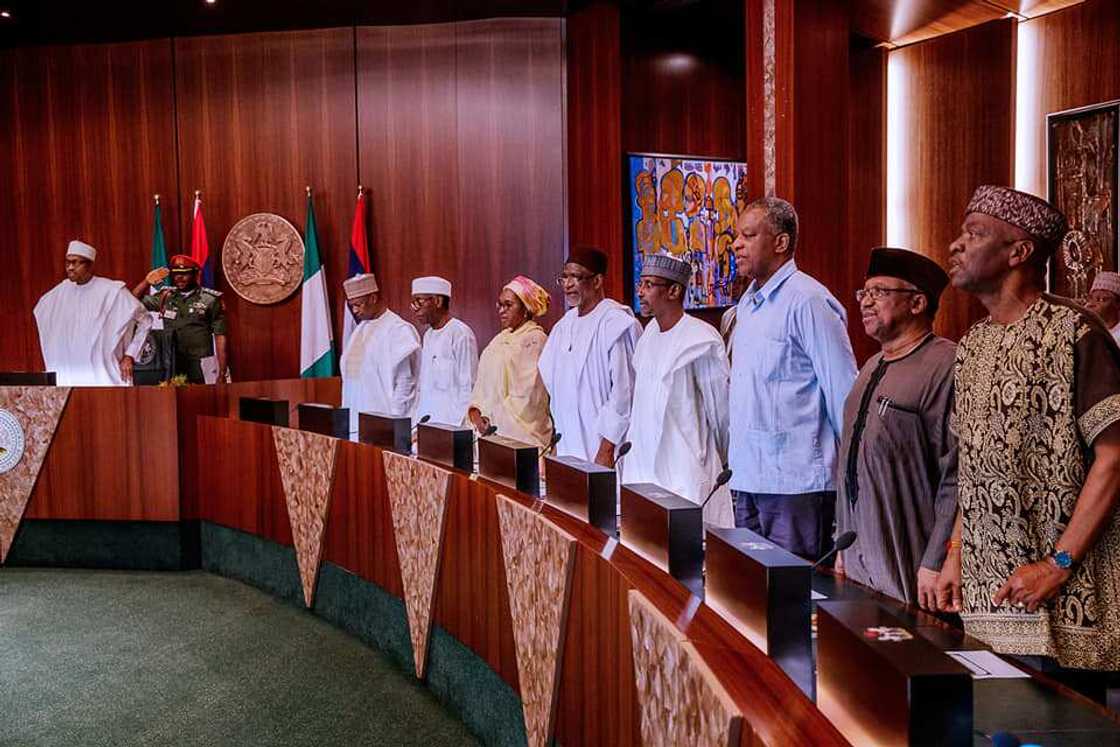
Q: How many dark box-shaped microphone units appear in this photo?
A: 9